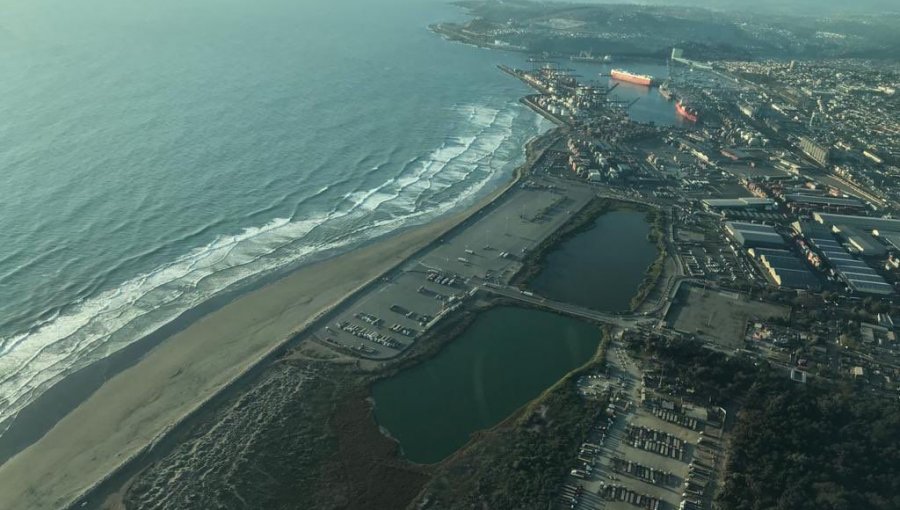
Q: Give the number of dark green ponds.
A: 2